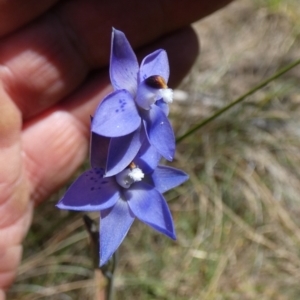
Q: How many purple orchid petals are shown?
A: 12